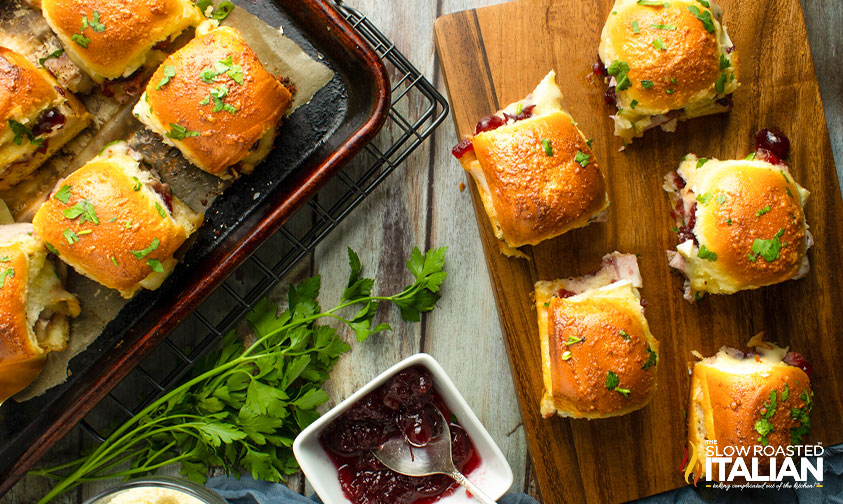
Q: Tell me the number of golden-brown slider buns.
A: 10